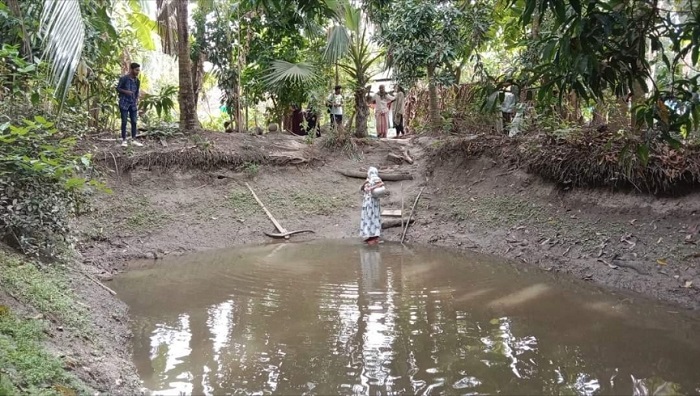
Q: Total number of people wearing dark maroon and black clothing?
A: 2